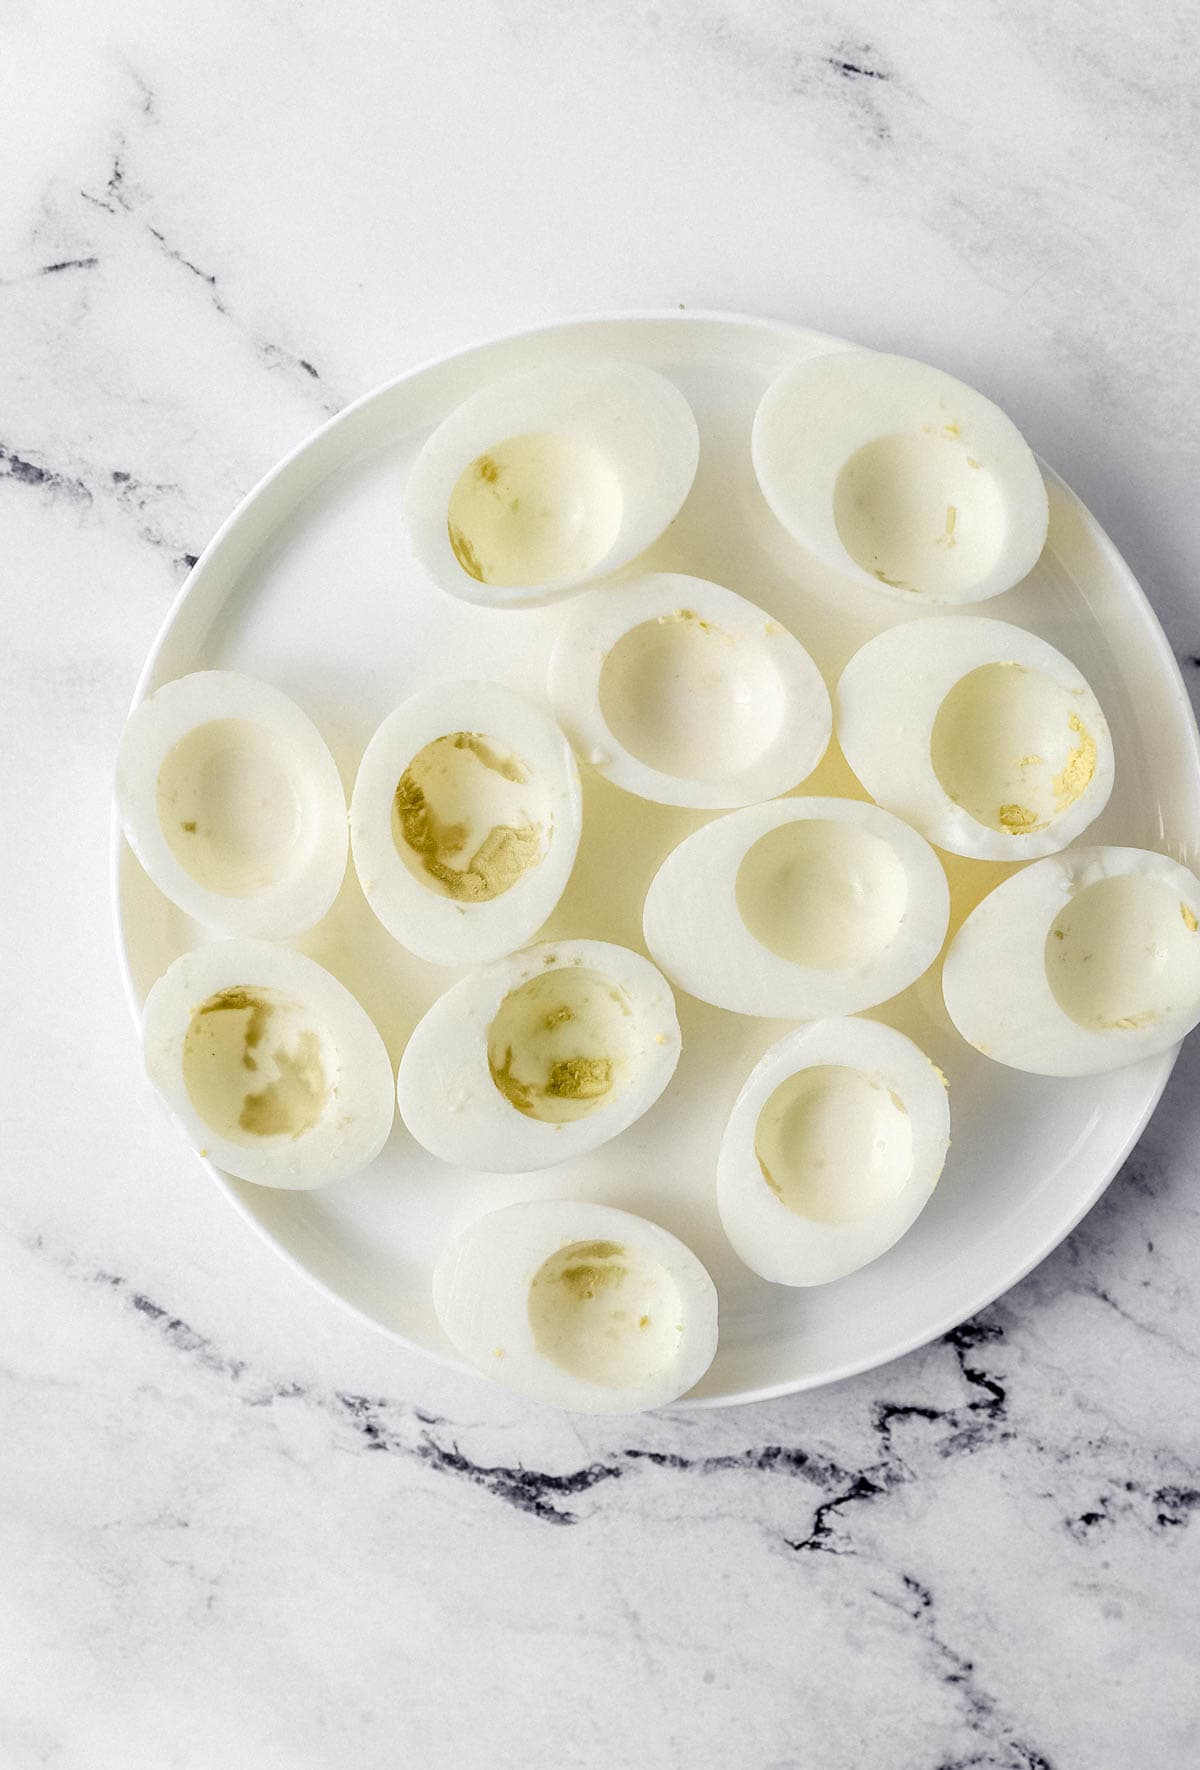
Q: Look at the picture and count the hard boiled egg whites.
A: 12